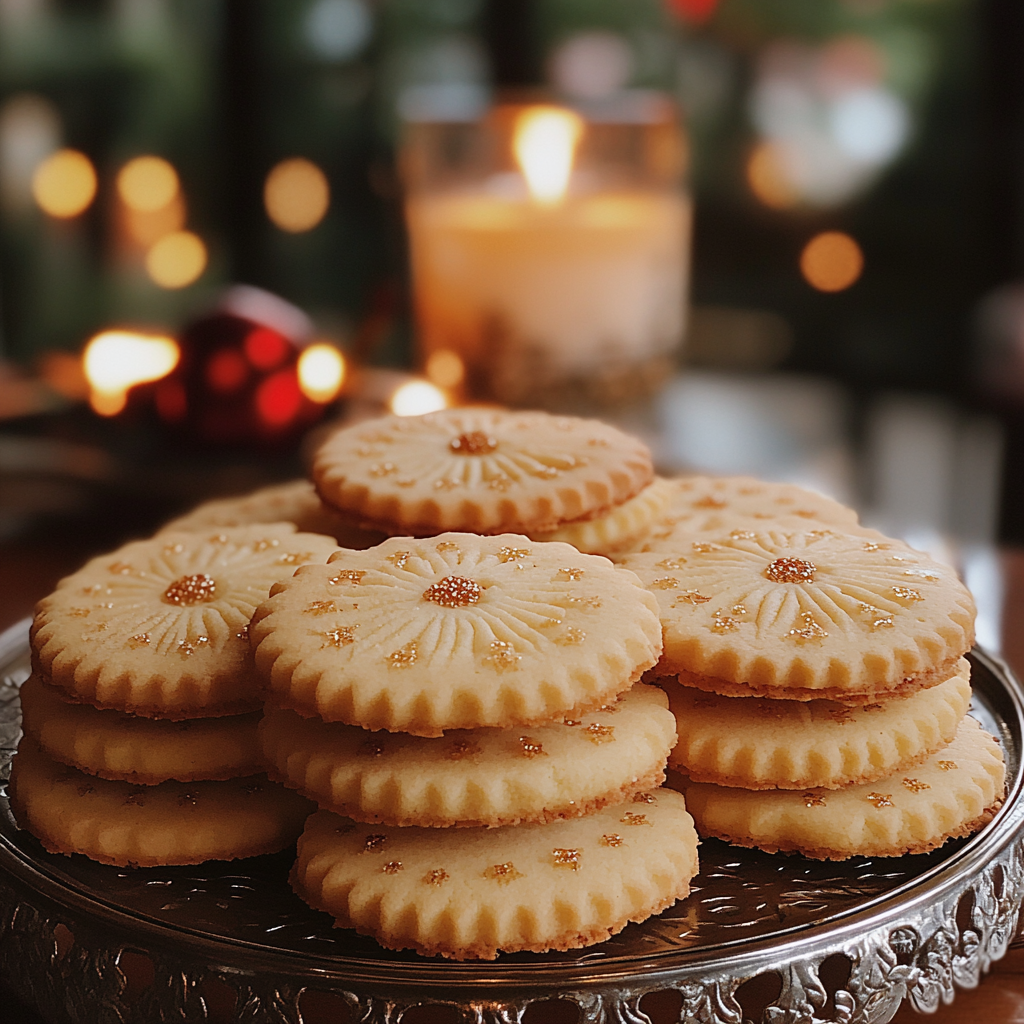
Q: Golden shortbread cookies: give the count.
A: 13